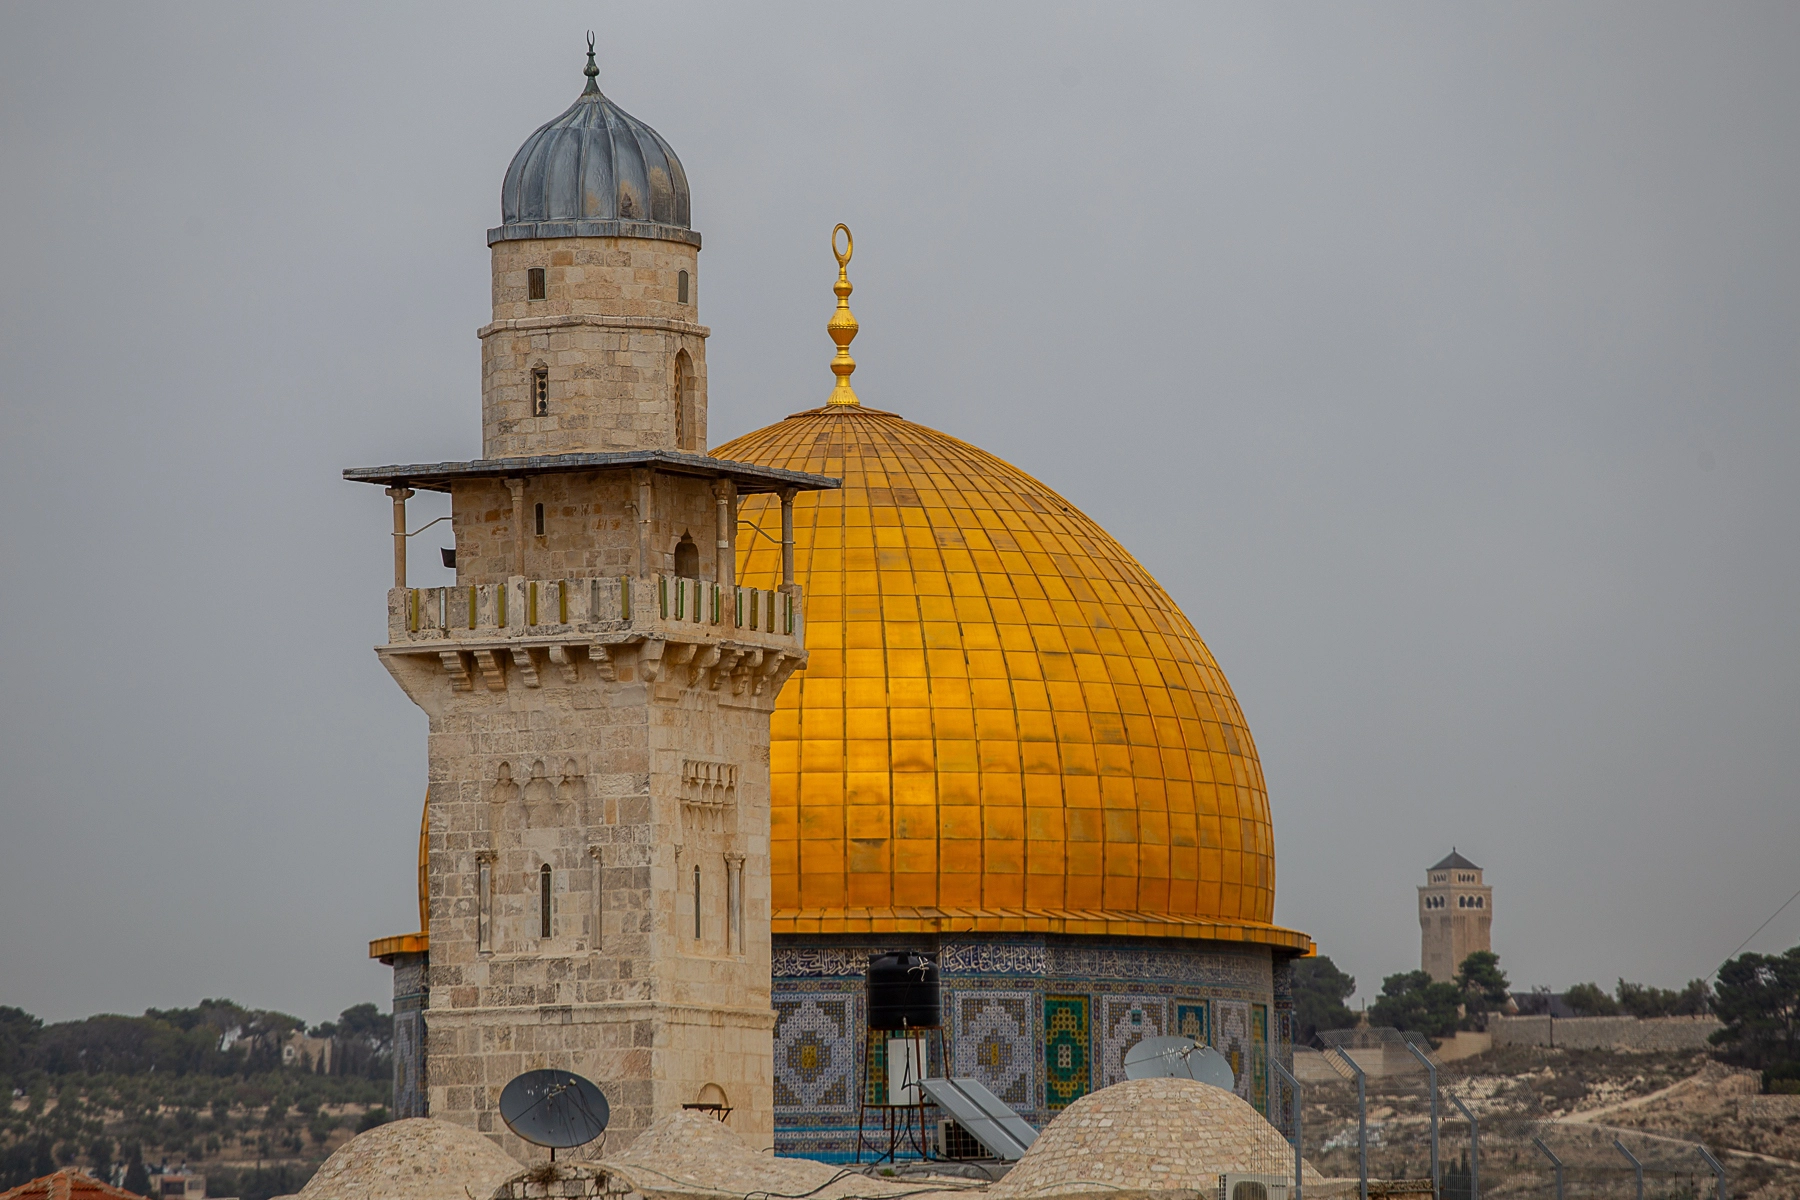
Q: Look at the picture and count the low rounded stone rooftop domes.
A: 3